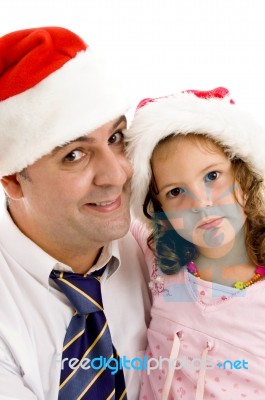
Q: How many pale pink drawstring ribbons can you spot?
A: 2